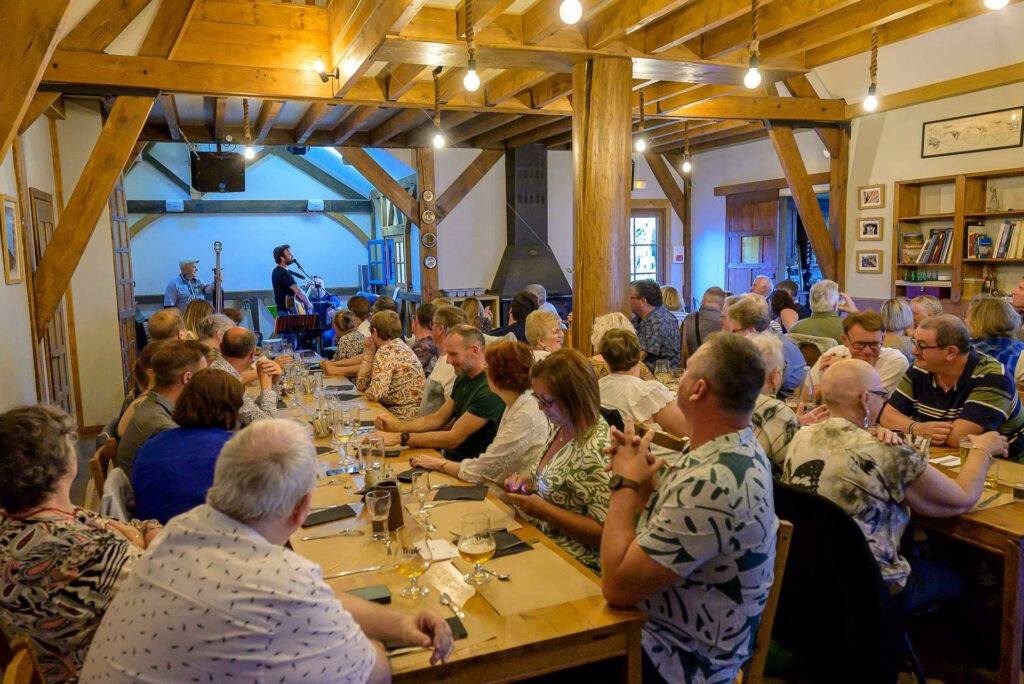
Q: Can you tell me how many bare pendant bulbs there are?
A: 9